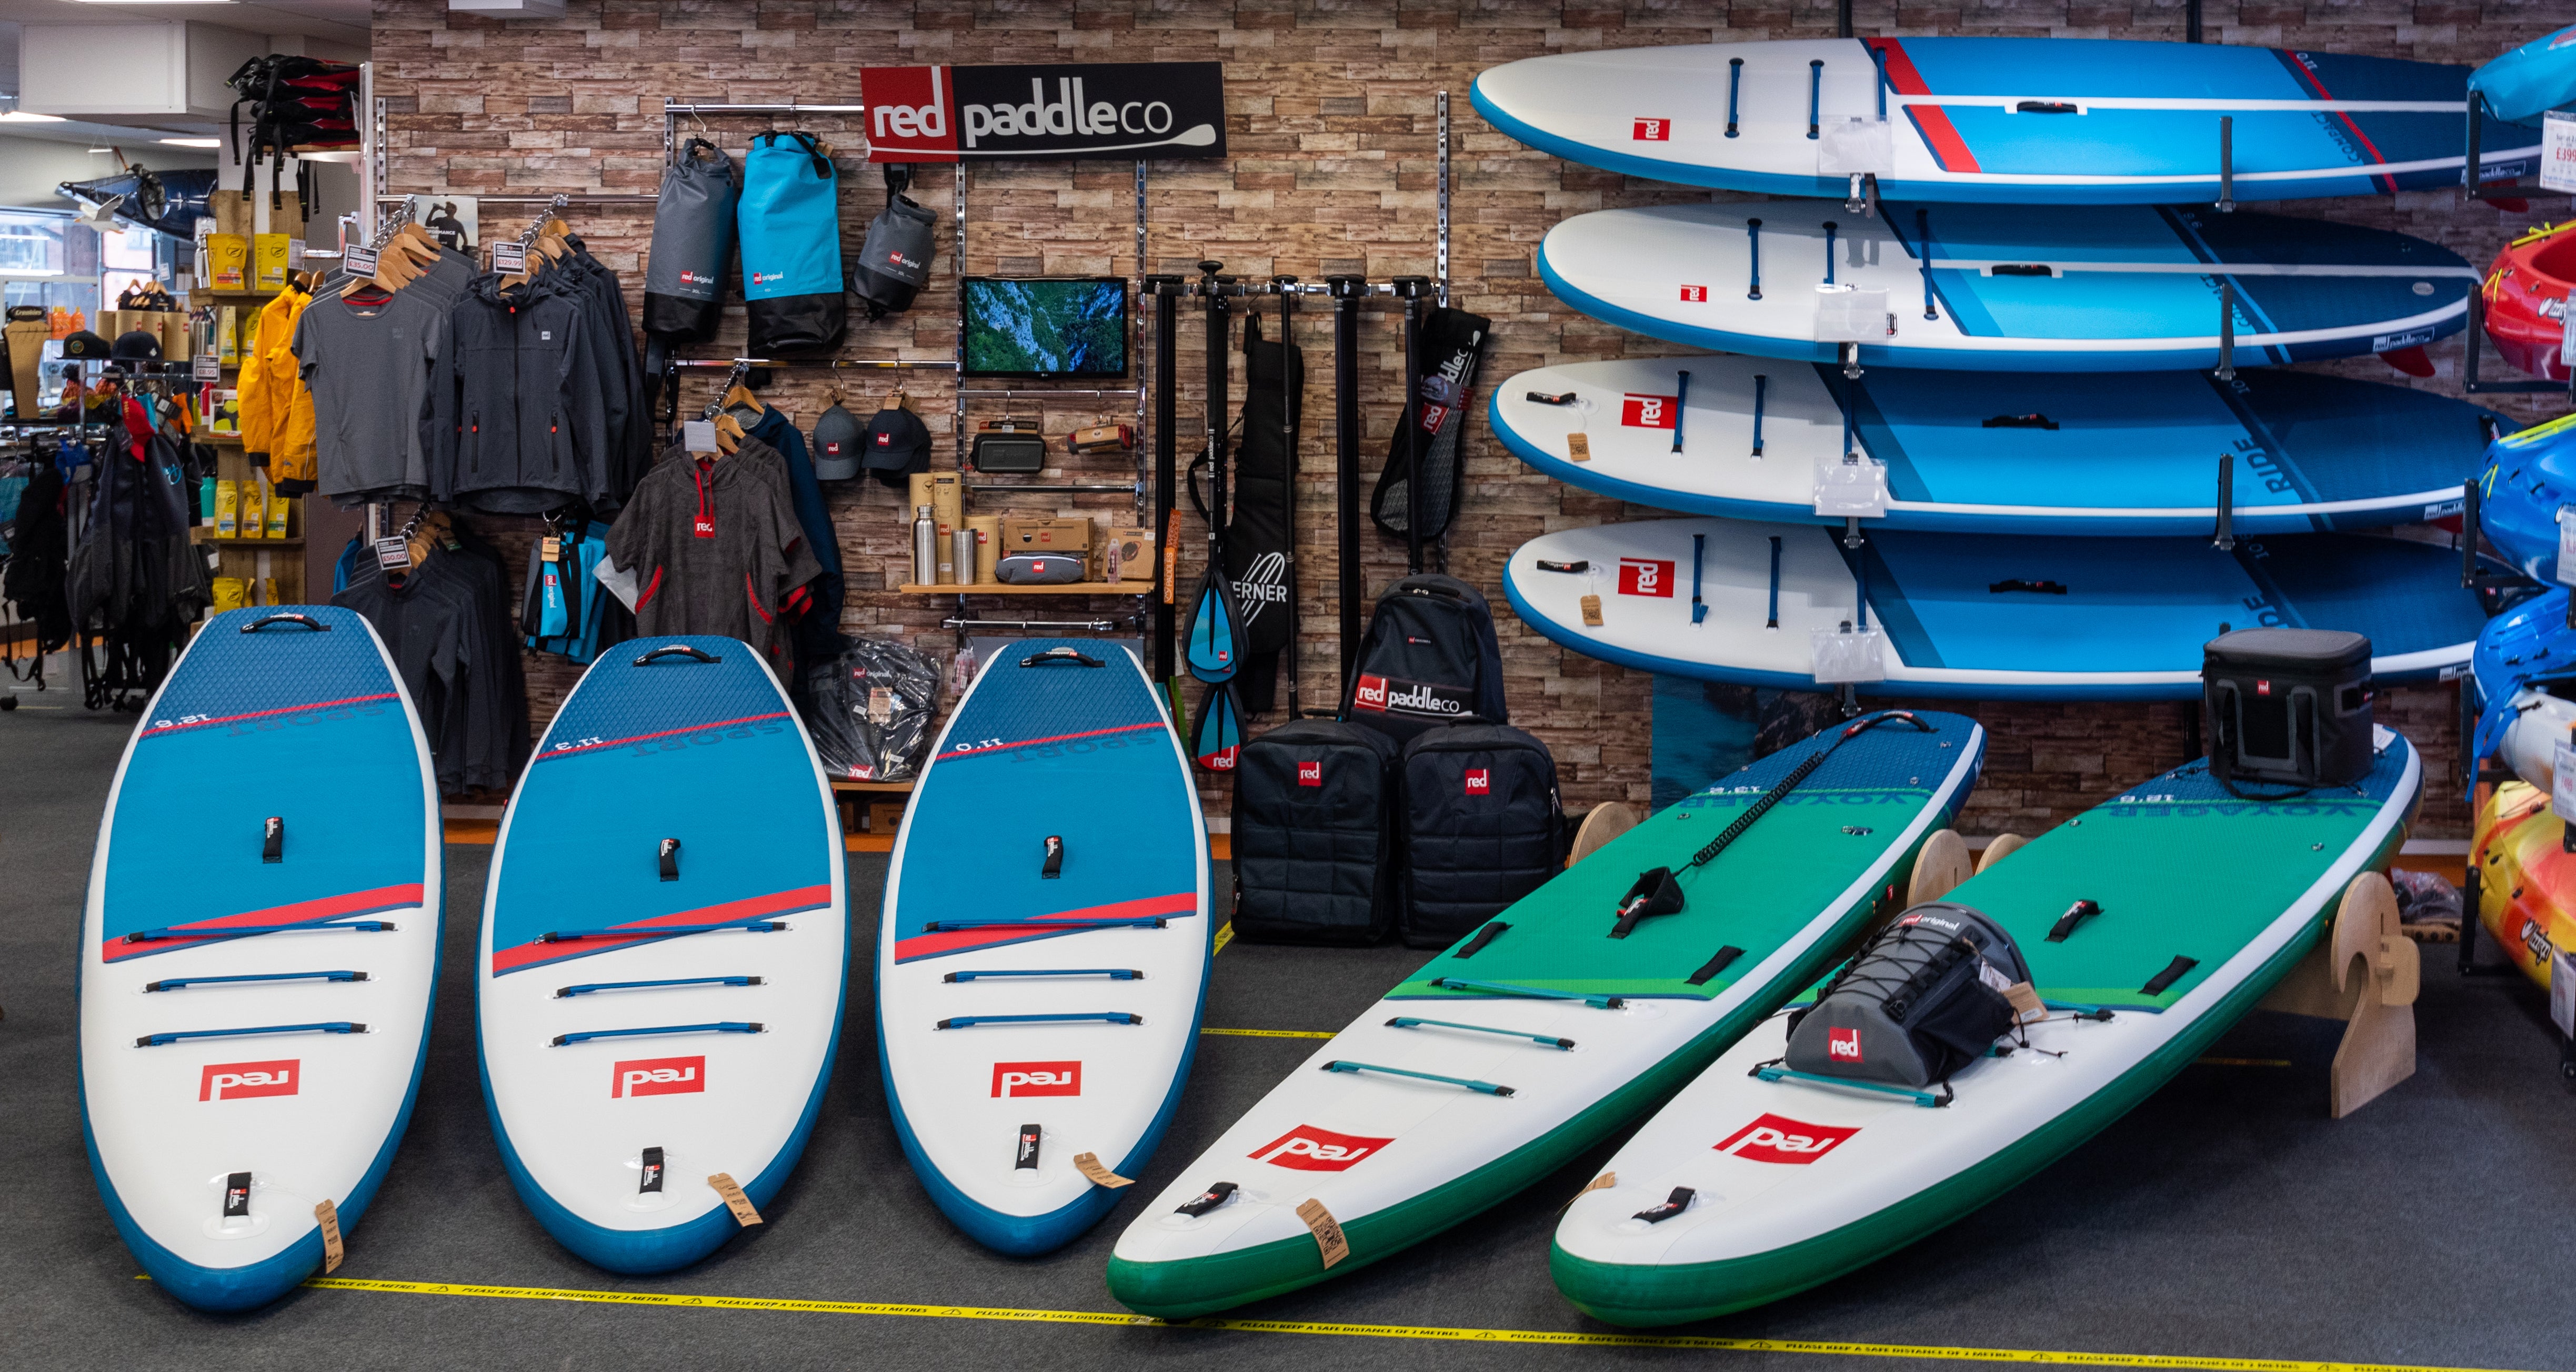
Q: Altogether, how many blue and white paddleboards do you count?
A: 7